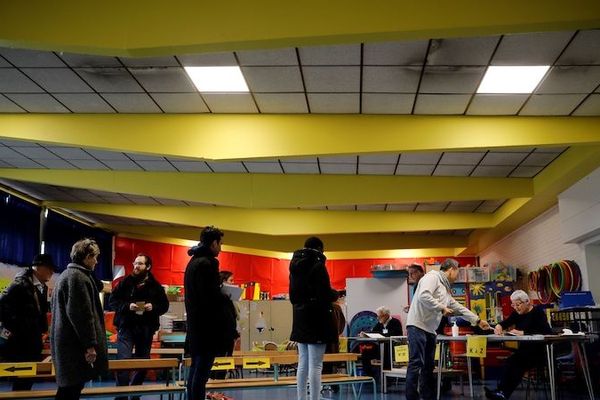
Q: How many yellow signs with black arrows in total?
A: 3